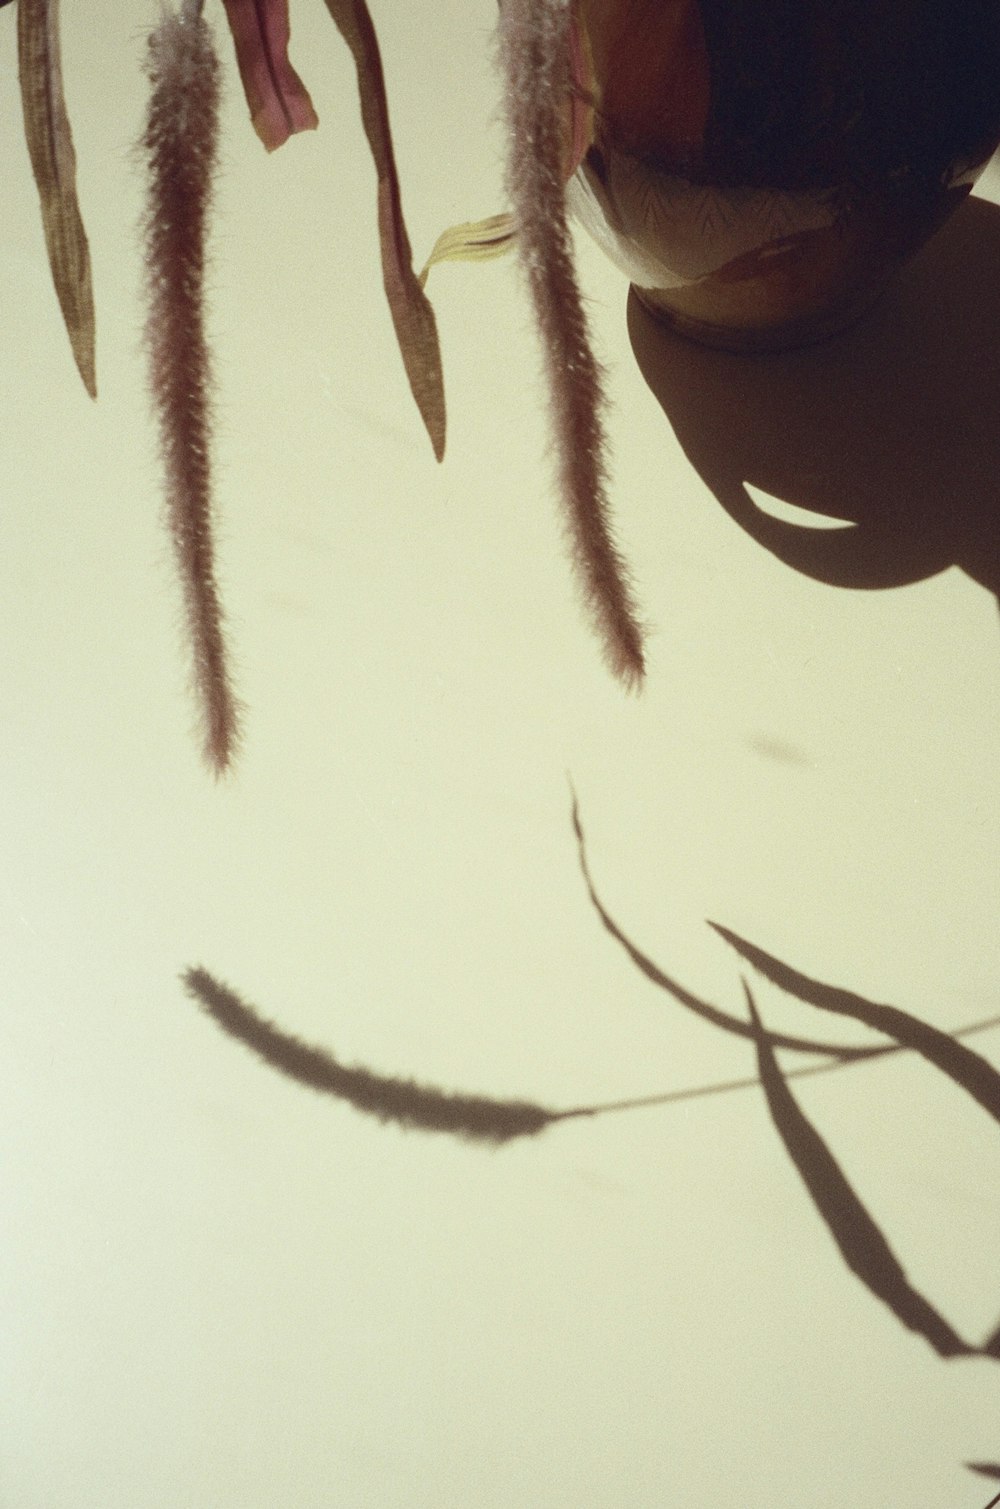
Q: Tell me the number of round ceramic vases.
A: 1